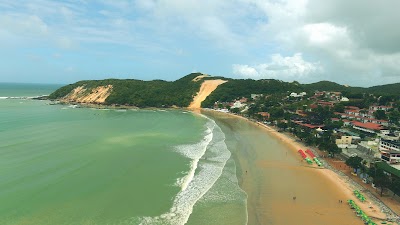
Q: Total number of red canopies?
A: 2